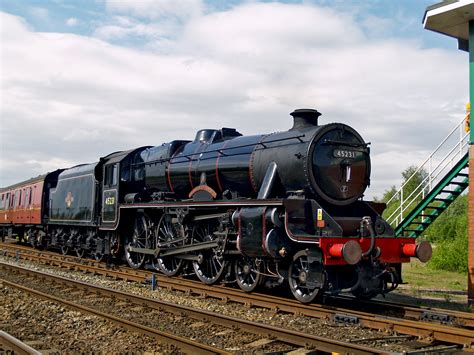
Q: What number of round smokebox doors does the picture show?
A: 1